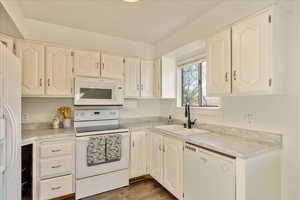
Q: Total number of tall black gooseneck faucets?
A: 1